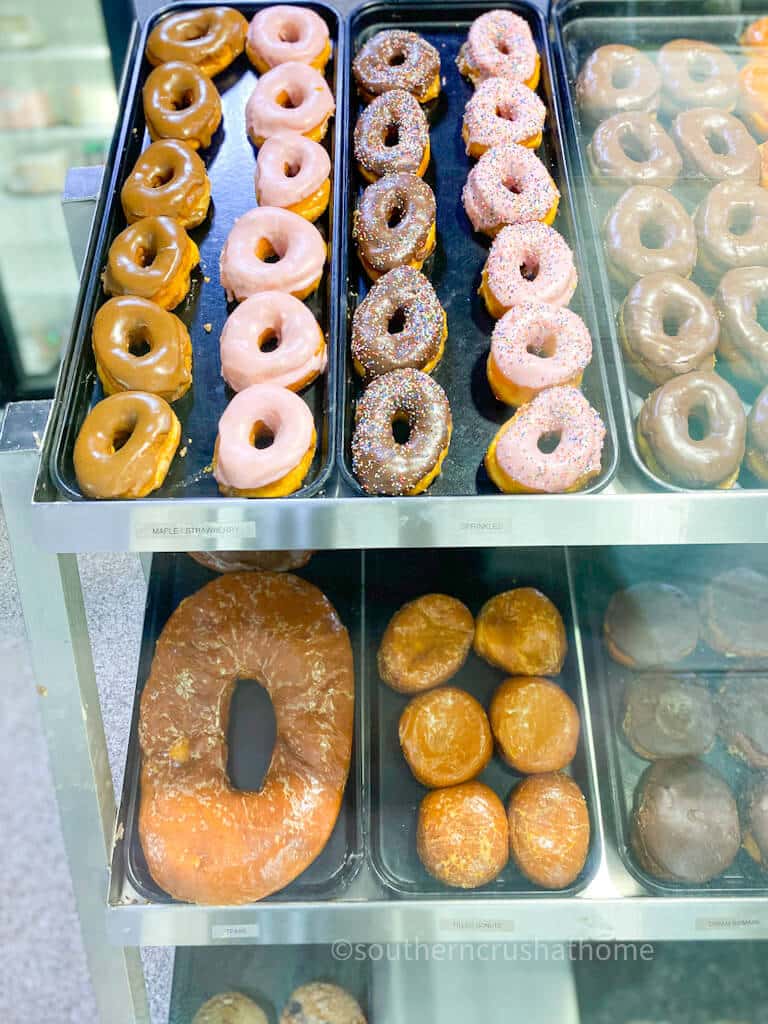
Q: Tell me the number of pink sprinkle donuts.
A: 6